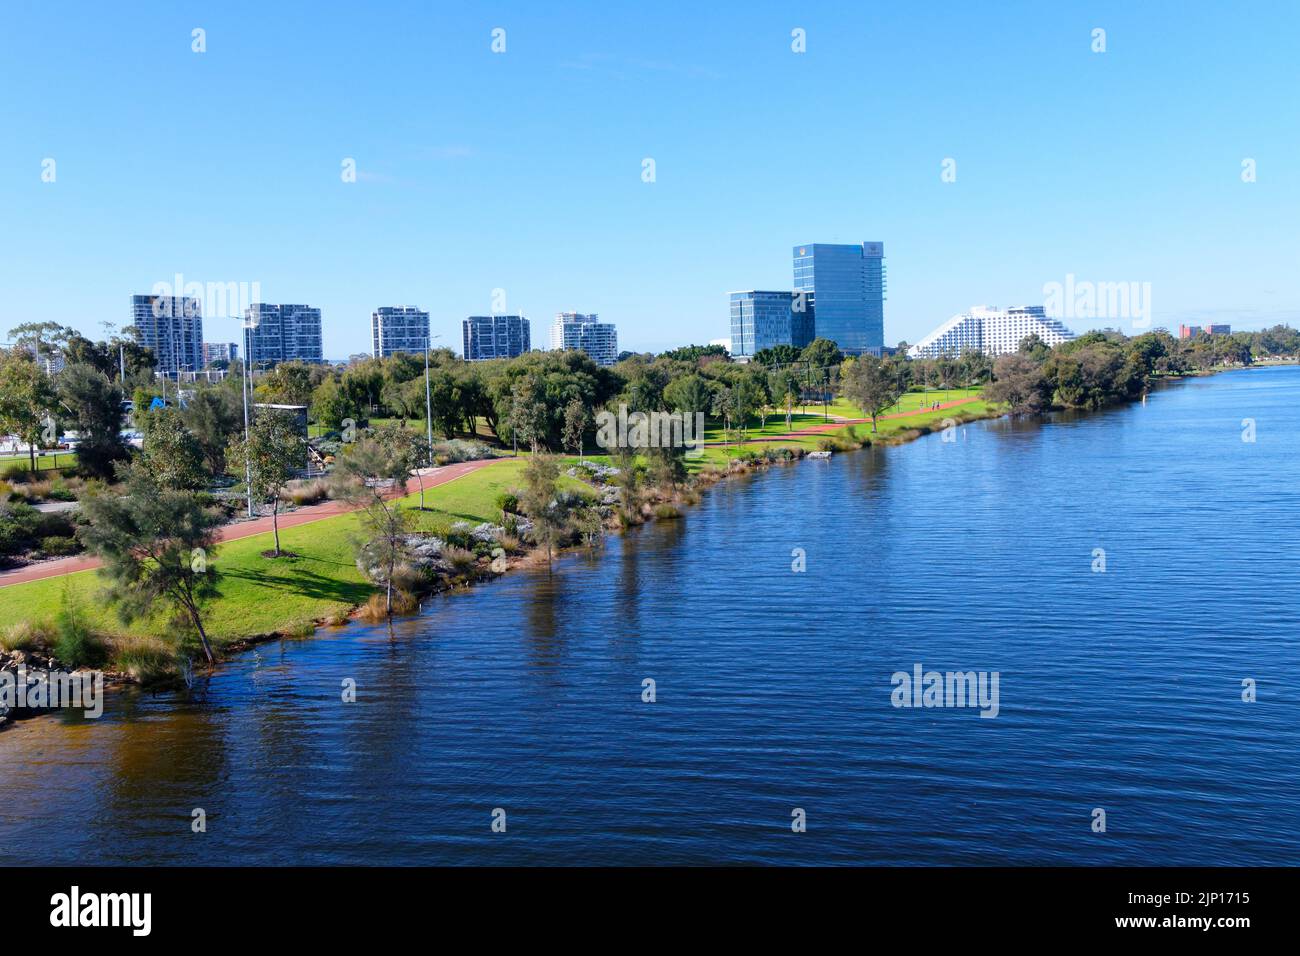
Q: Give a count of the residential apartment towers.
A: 5